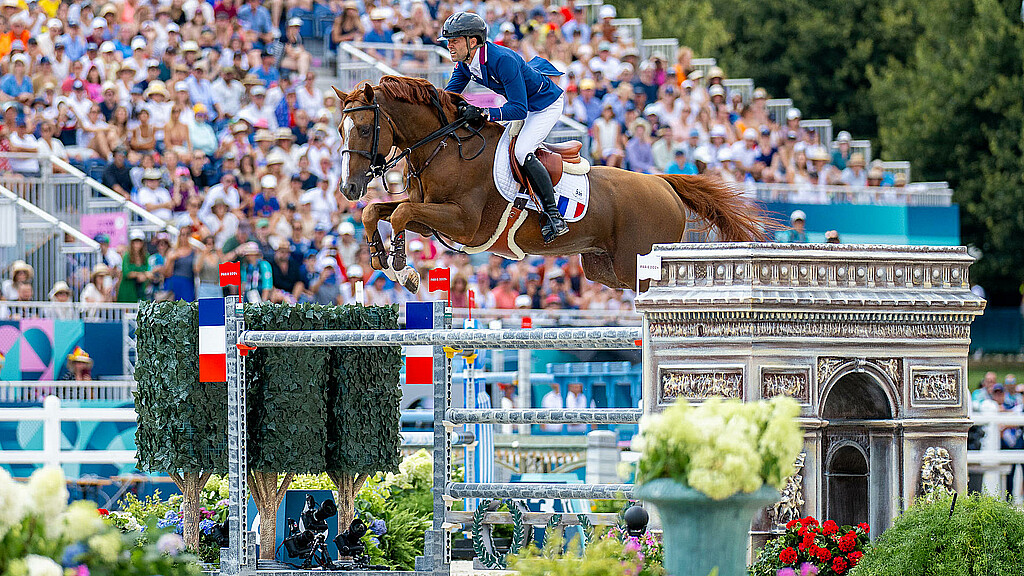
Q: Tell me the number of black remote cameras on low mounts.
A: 3